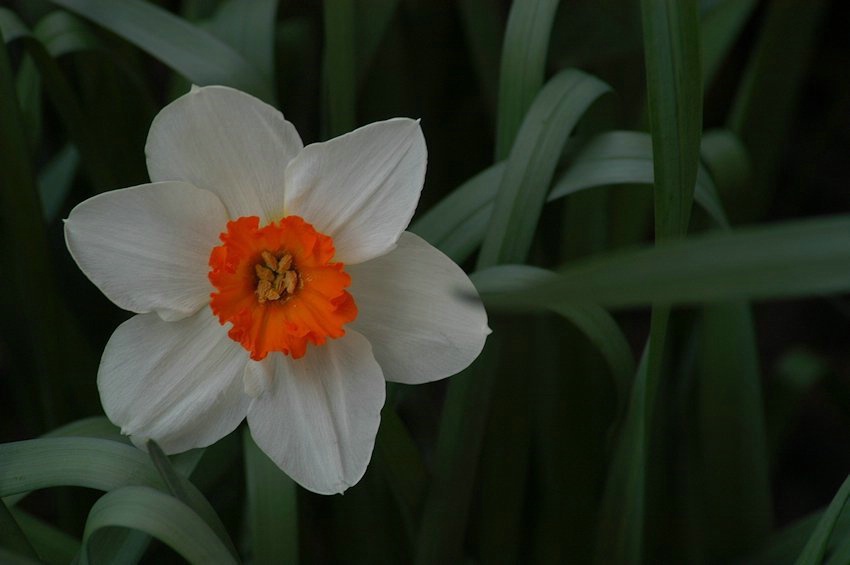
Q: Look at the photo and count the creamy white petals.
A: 6